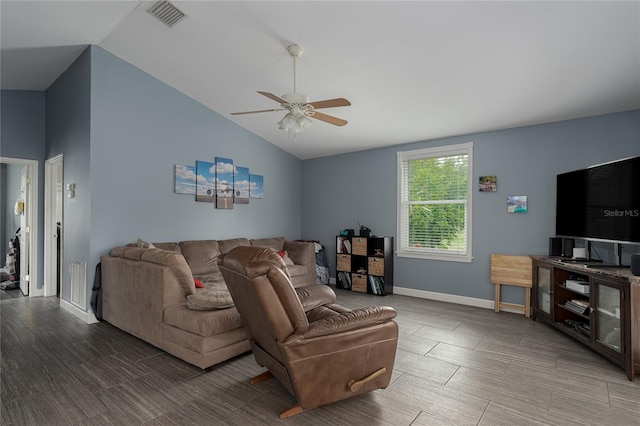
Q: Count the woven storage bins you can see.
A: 4